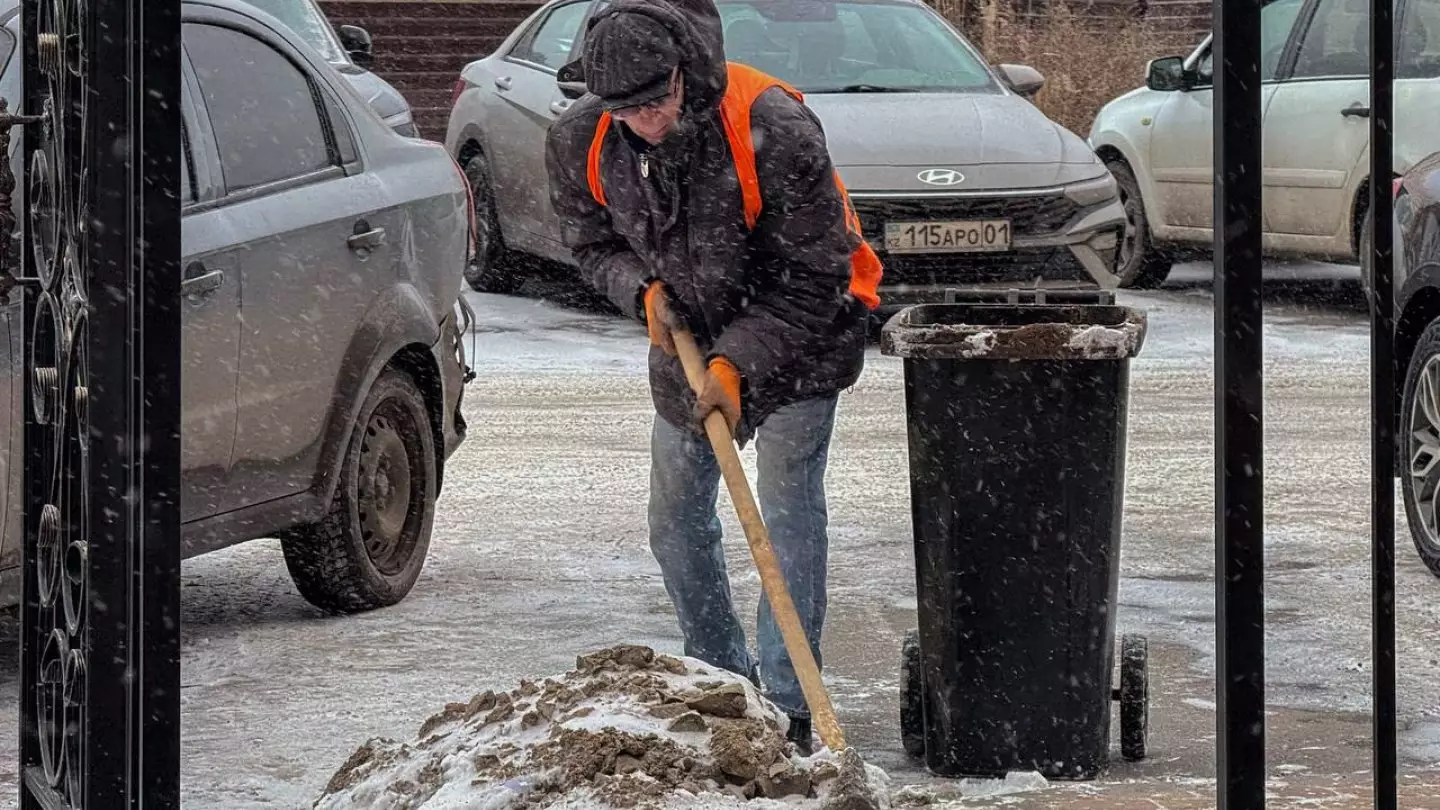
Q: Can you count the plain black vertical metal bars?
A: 2